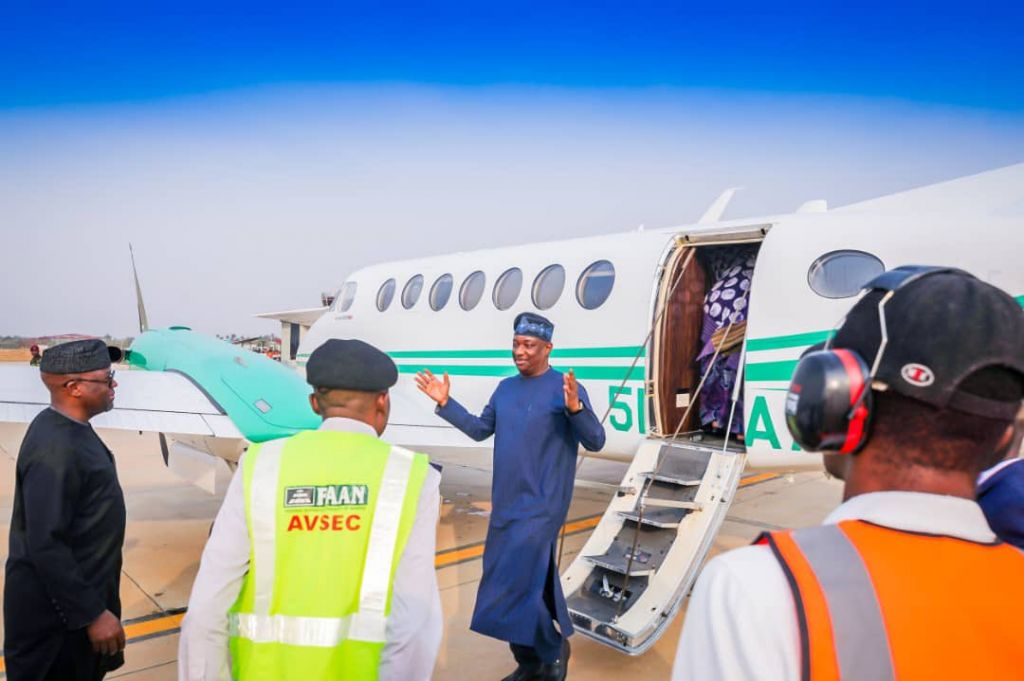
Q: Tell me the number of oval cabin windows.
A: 8